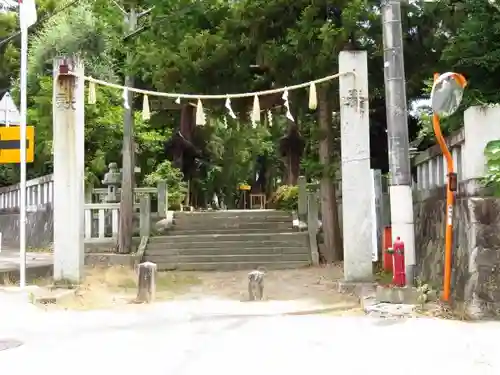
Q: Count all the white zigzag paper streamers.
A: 4